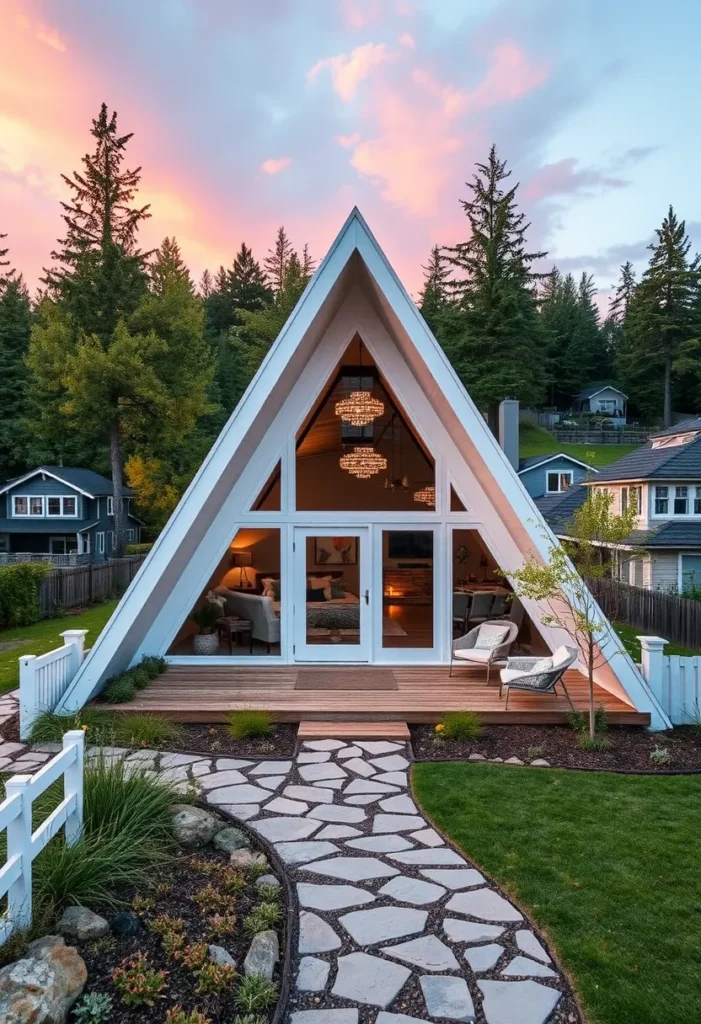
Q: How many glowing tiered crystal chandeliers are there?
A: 3